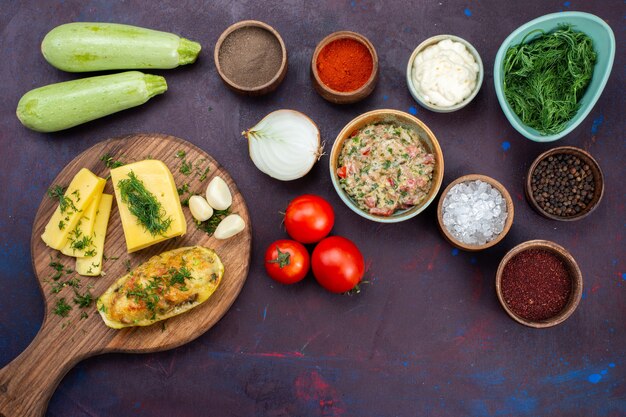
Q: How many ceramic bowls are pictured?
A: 3